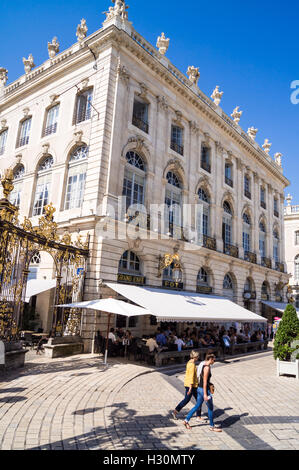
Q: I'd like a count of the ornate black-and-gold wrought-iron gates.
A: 1